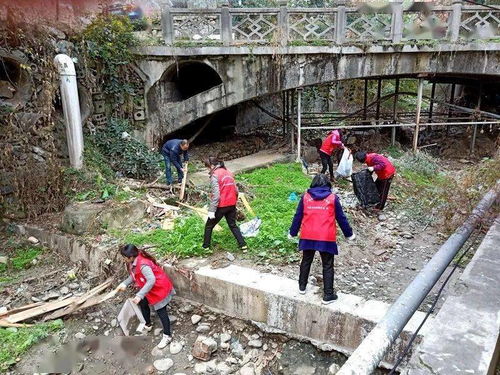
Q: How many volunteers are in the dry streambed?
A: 6